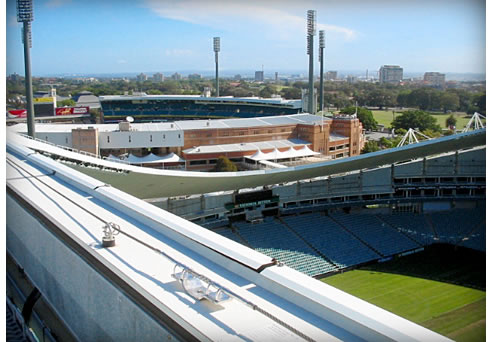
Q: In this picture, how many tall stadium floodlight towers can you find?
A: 4